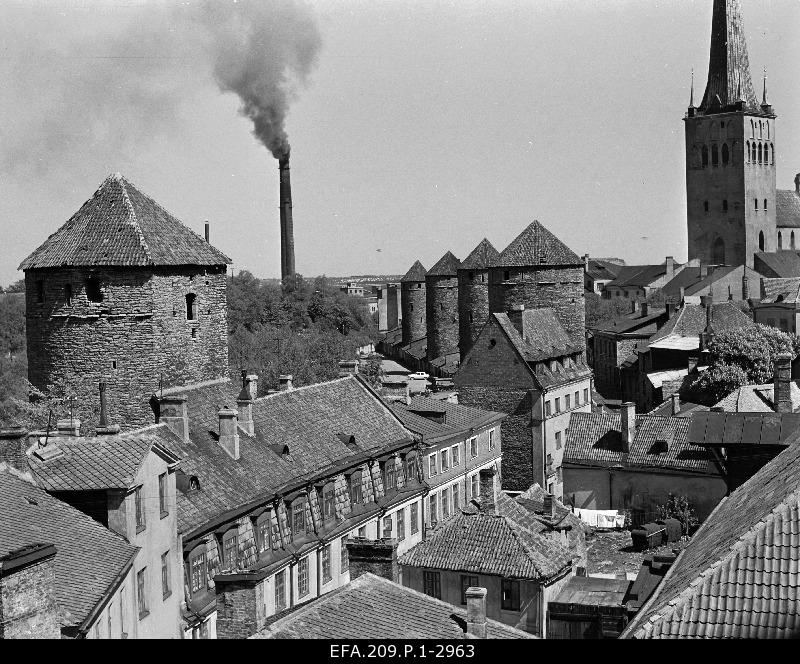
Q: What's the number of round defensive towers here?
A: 5